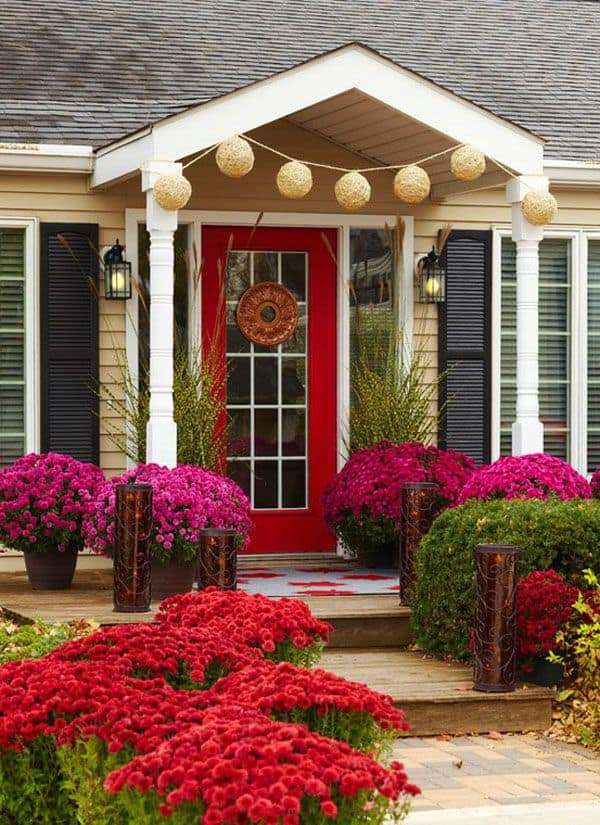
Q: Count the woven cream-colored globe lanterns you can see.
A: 7